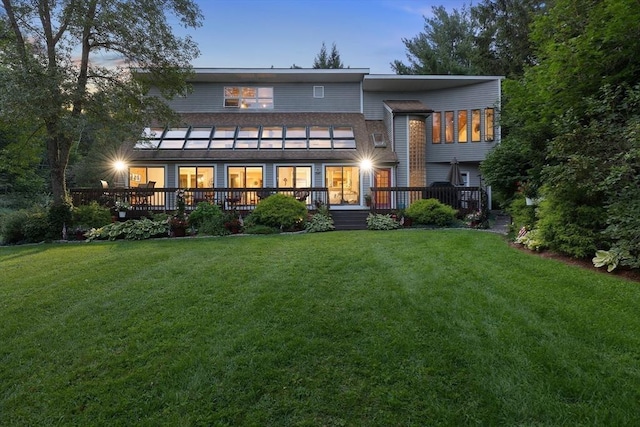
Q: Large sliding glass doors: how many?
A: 5